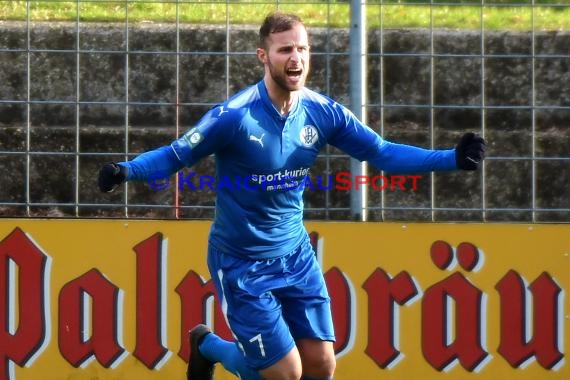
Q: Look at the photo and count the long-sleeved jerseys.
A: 1